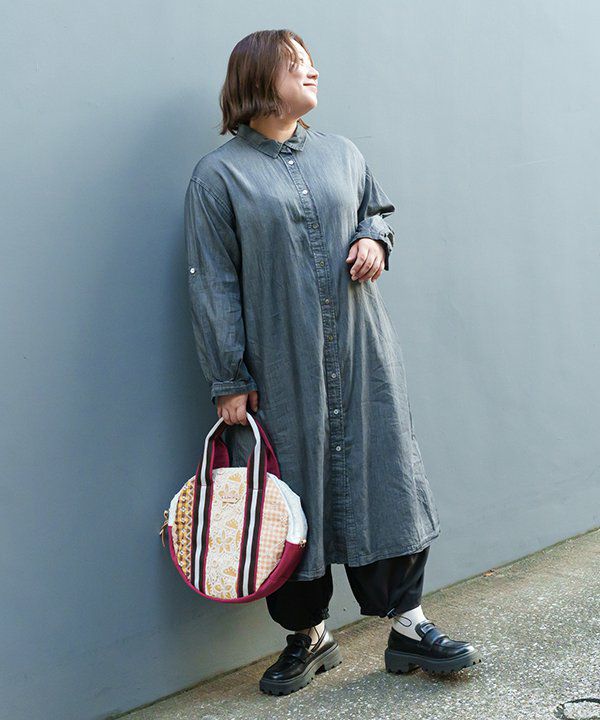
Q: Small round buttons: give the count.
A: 10